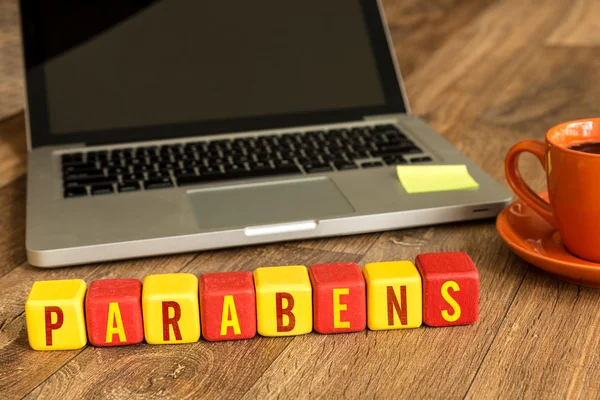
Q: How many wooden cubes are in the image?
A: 8